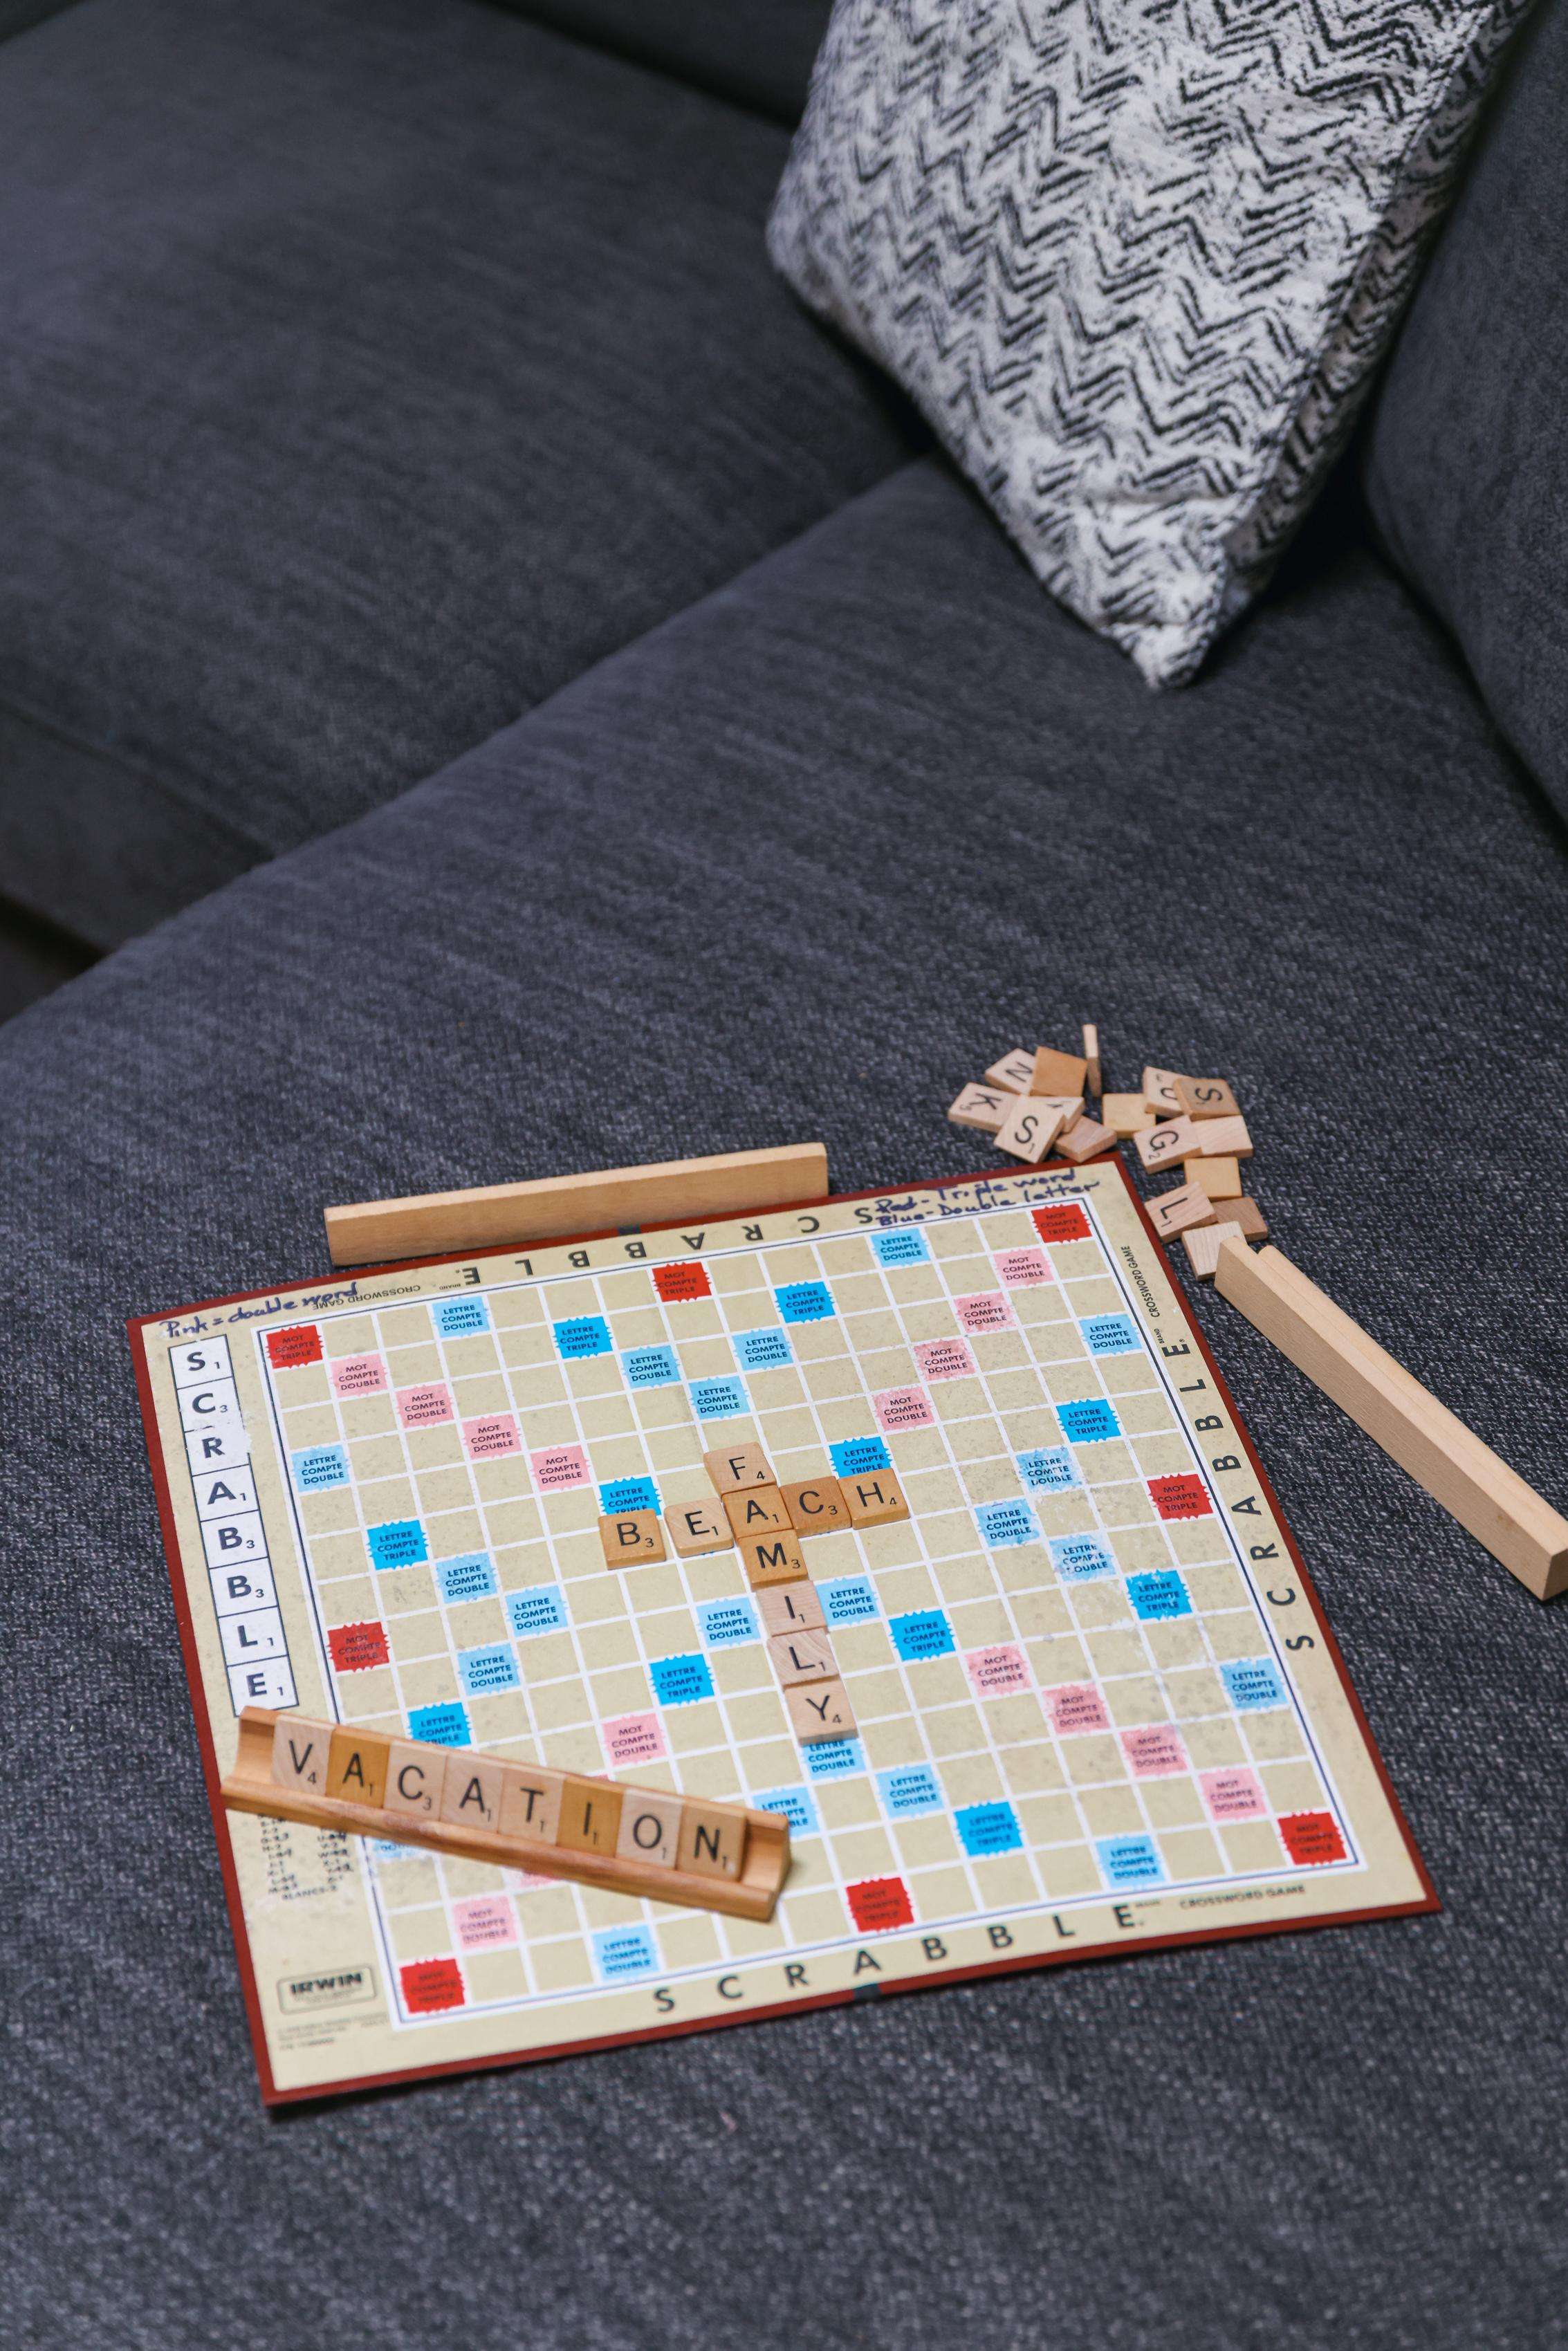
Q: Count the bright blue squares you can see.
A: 11